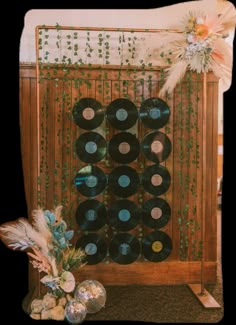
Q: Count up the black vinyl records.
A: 15